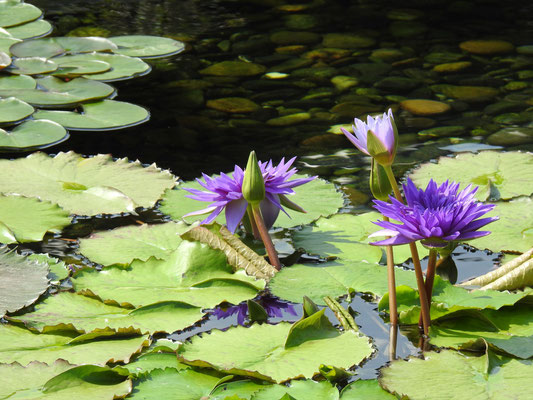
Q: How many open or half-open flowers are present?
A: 3